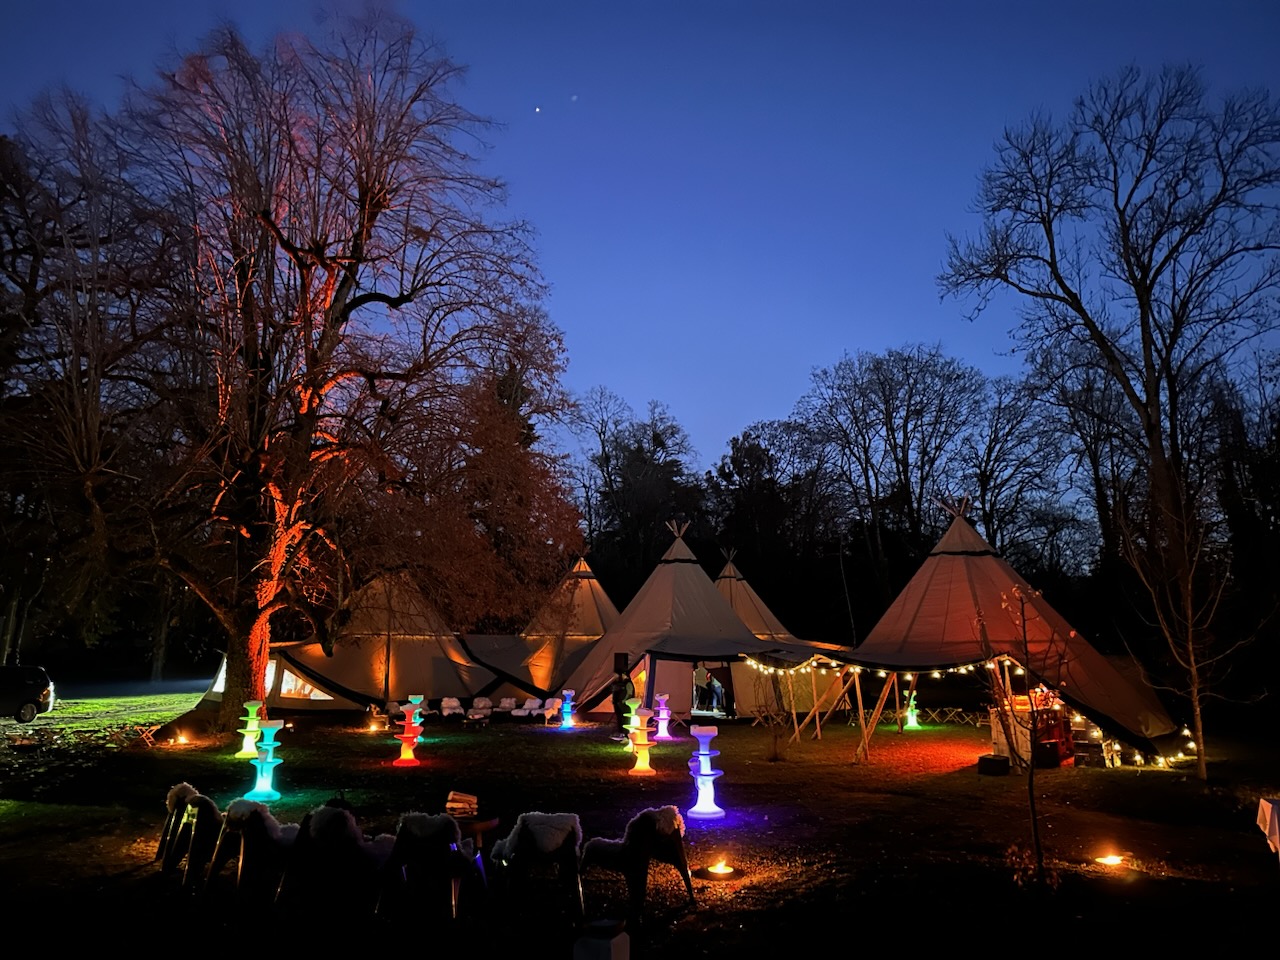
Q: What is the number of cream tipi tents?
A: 5